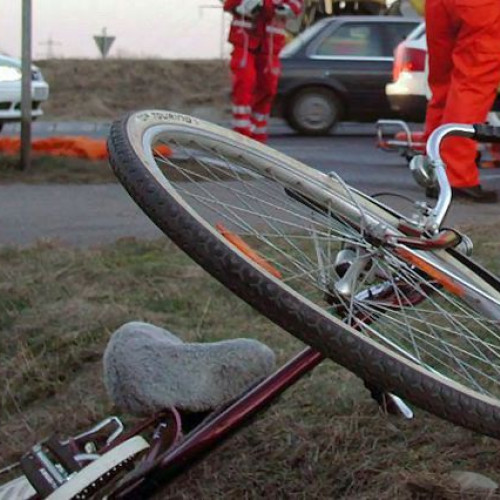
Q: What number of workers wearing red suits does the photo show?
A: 2